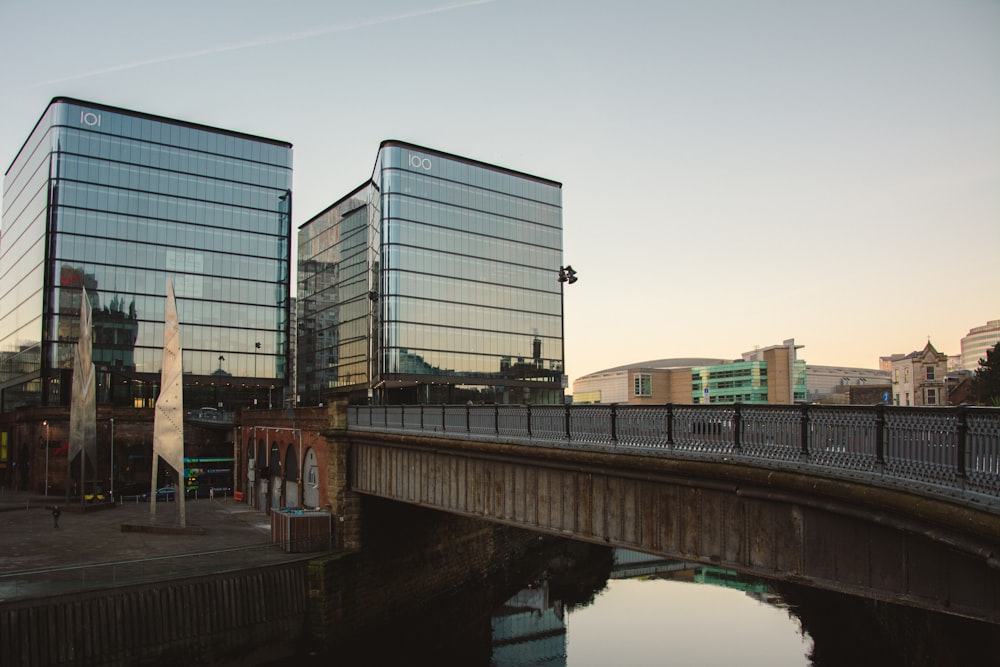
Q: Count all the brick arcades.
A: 5